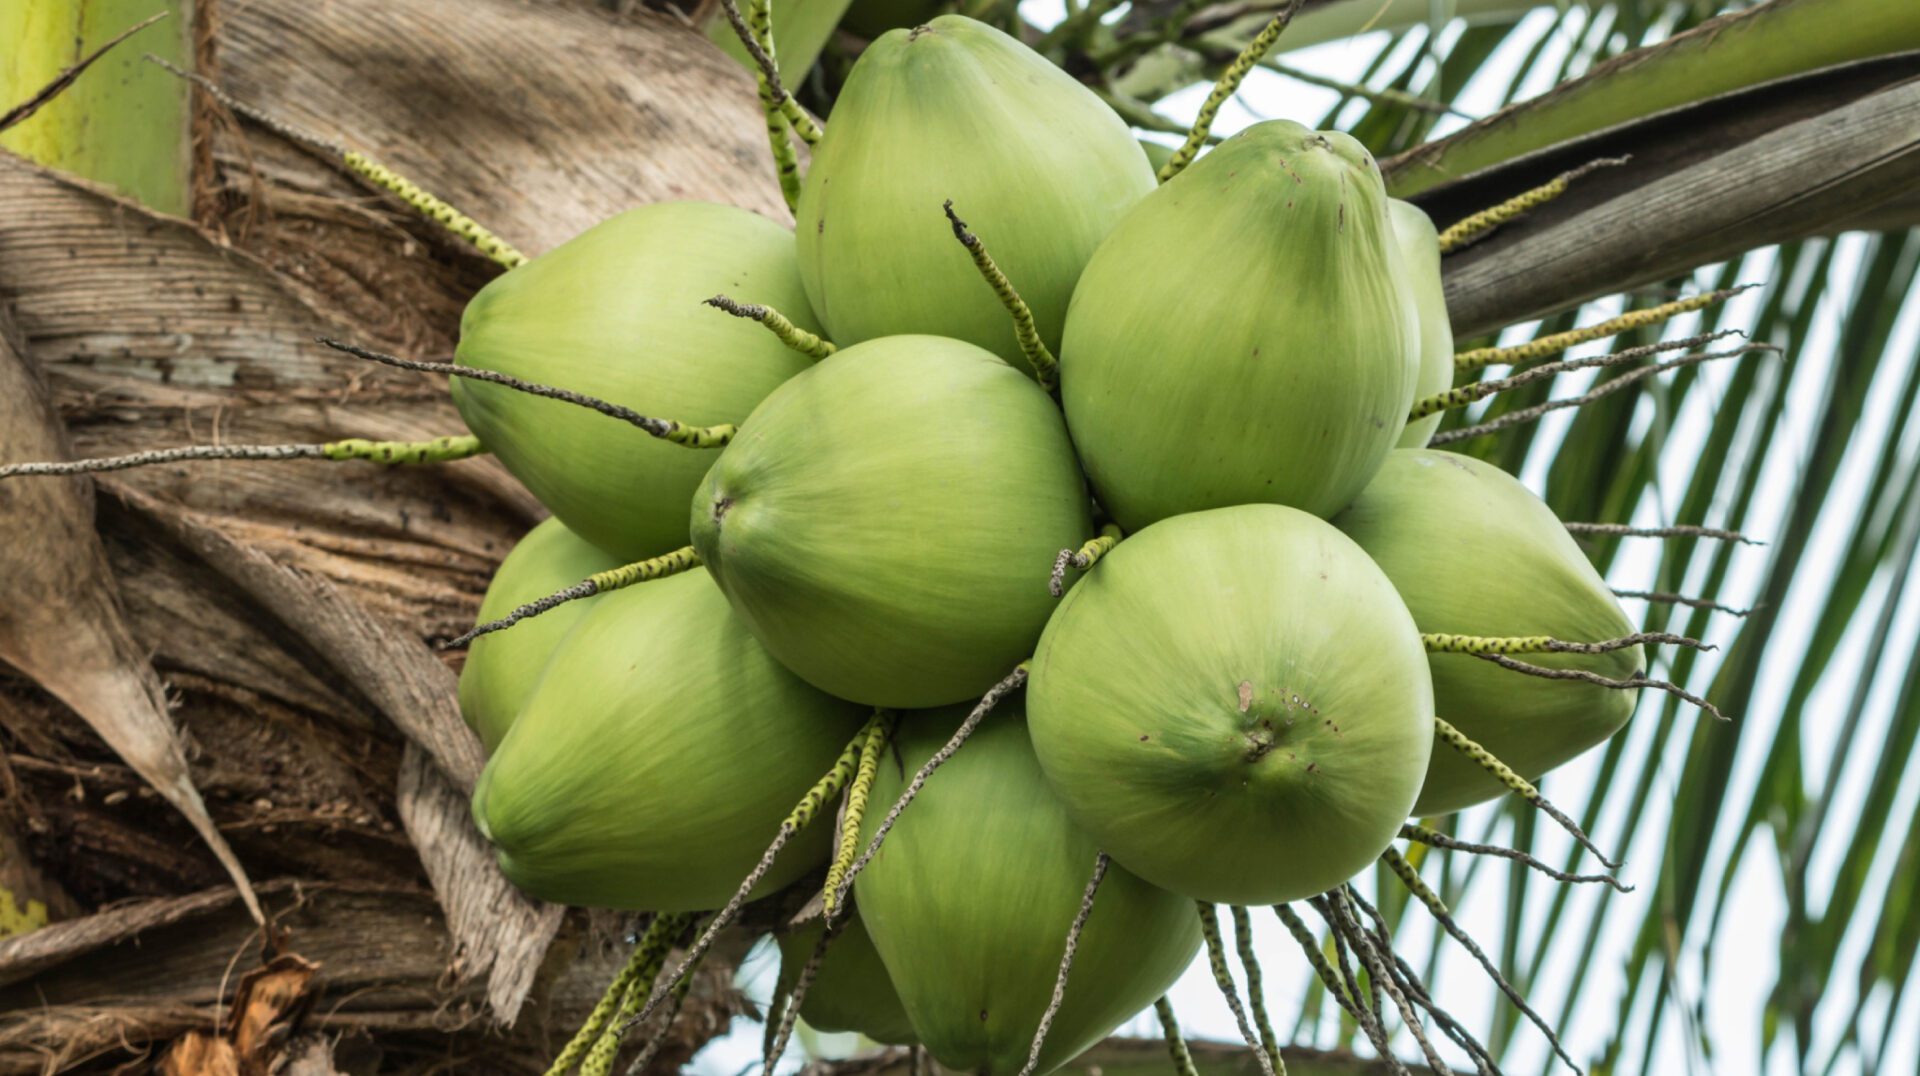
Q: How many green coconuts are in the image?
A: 11